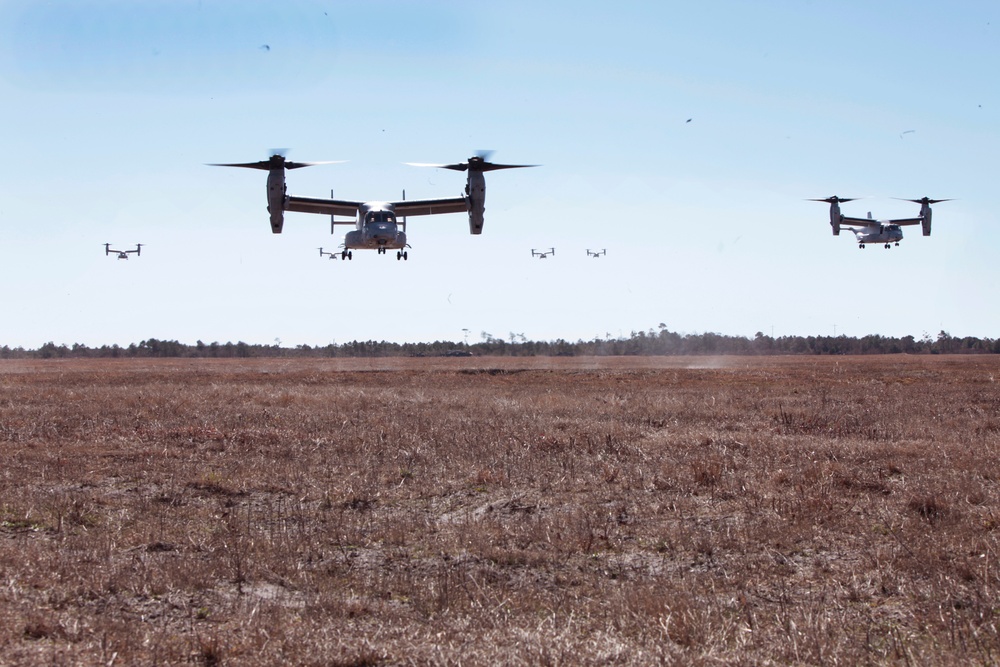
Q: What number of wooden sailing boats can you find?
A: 0